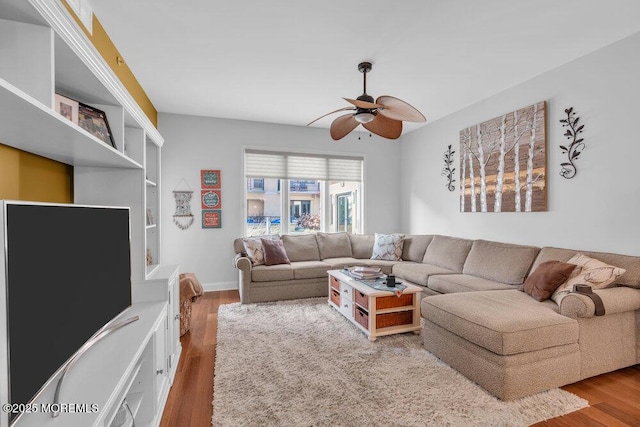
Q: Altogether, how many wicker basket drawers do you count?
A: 4